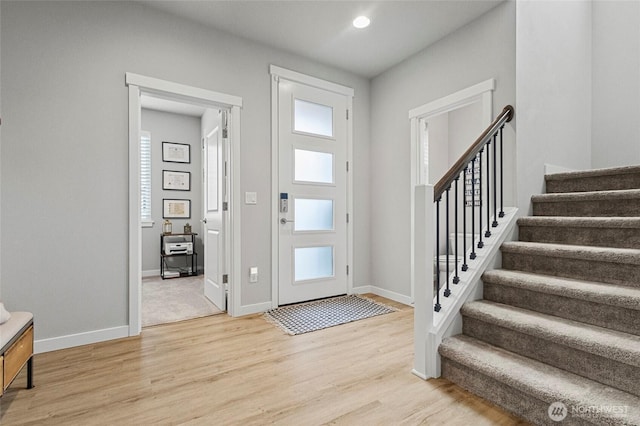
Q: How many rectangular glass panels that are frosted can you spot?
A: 4